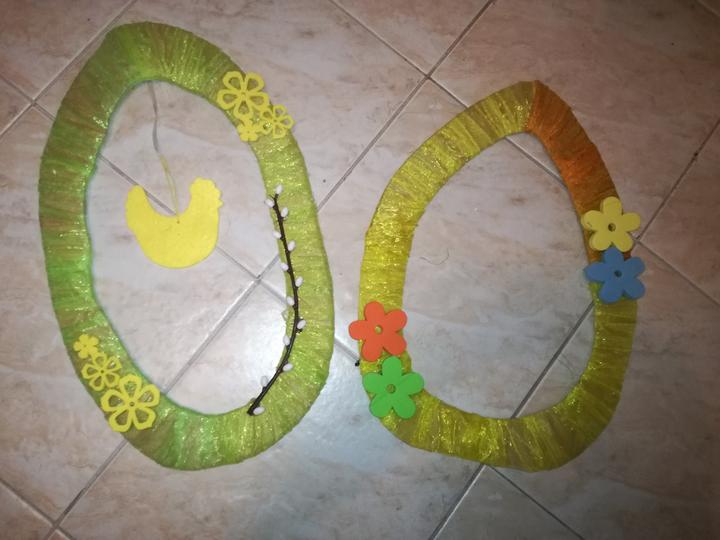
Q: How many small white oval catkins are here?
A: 13